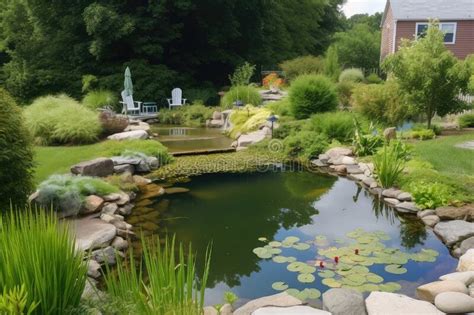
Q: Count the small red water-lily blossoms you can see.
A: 3